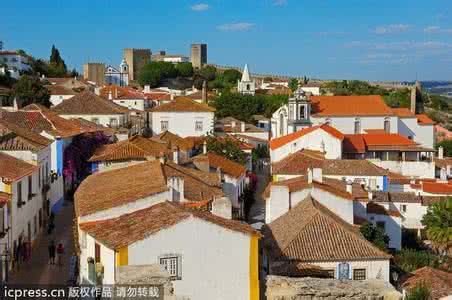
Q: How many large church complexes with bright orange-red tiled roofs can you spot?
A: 1